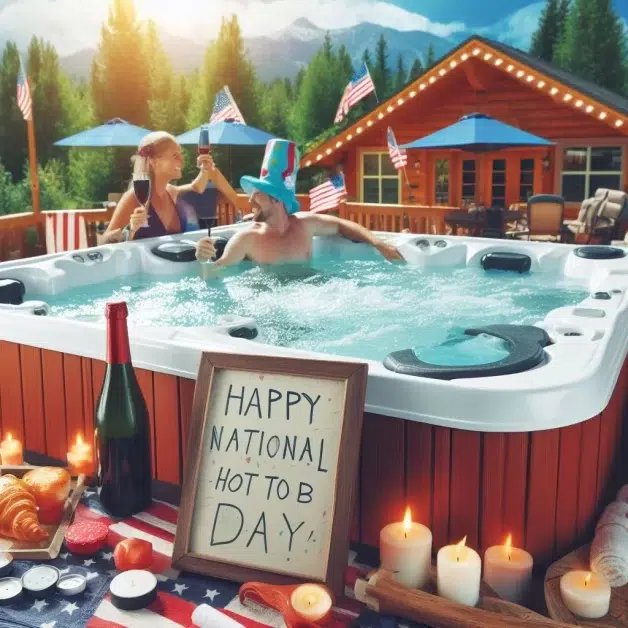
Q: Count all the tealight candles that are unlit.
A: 5